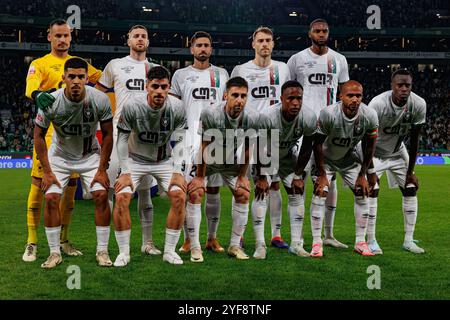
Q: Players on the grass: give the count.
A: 11